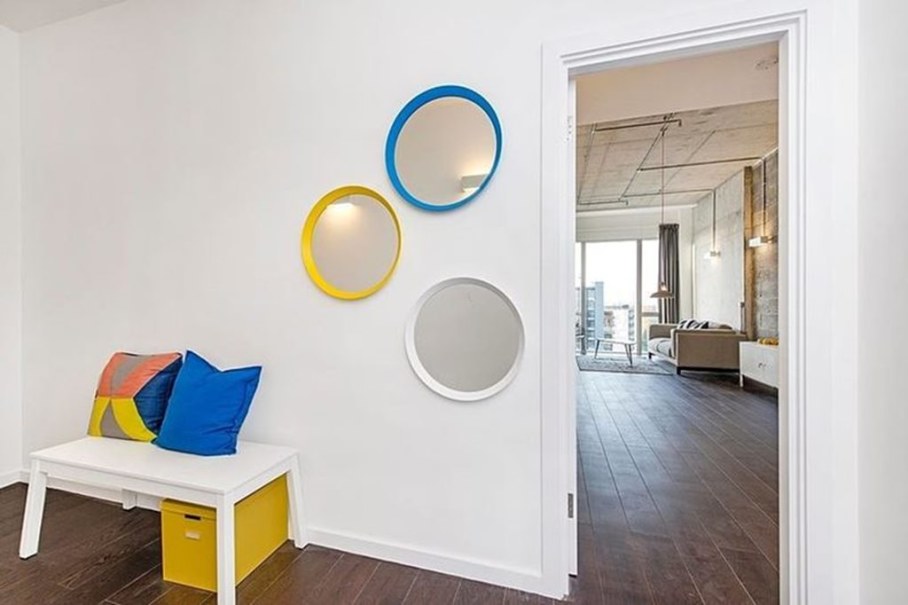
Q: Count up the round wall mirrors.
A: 3